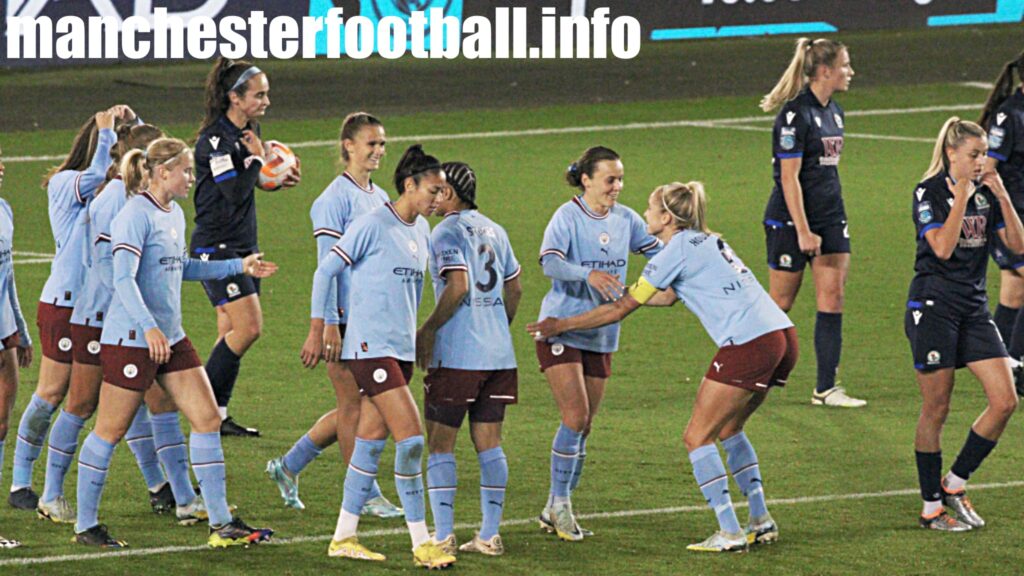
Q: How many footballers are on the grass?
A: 13